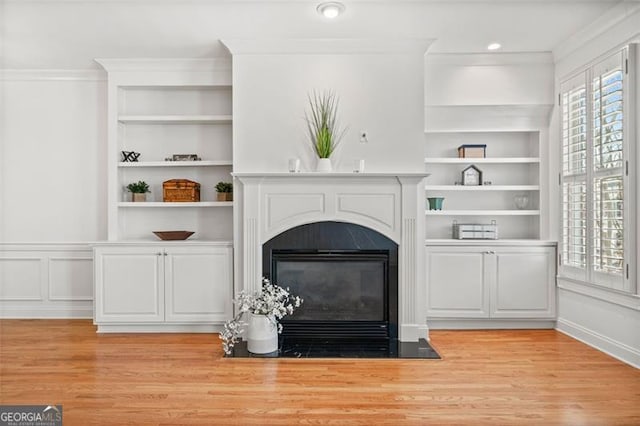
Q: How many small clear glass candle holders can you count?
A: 2